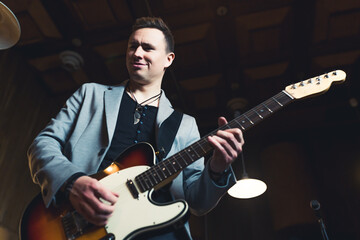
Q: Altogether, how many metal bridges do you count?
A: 1